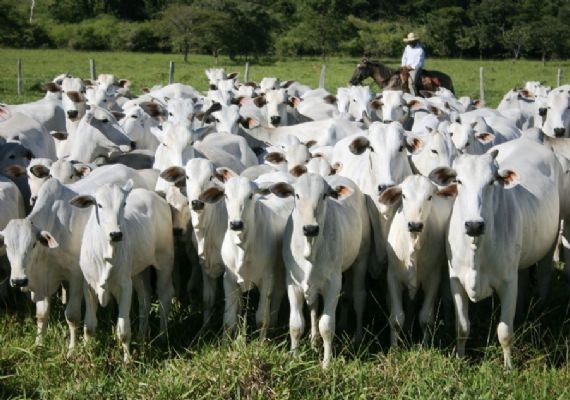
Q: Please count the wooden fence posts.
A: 7